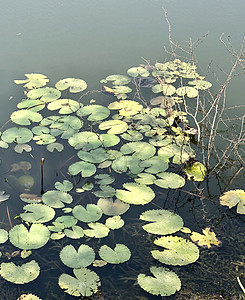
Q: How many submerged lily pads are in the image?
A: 2